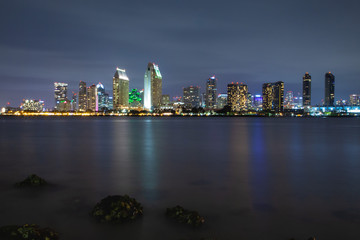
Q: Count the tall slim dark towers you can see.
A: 2